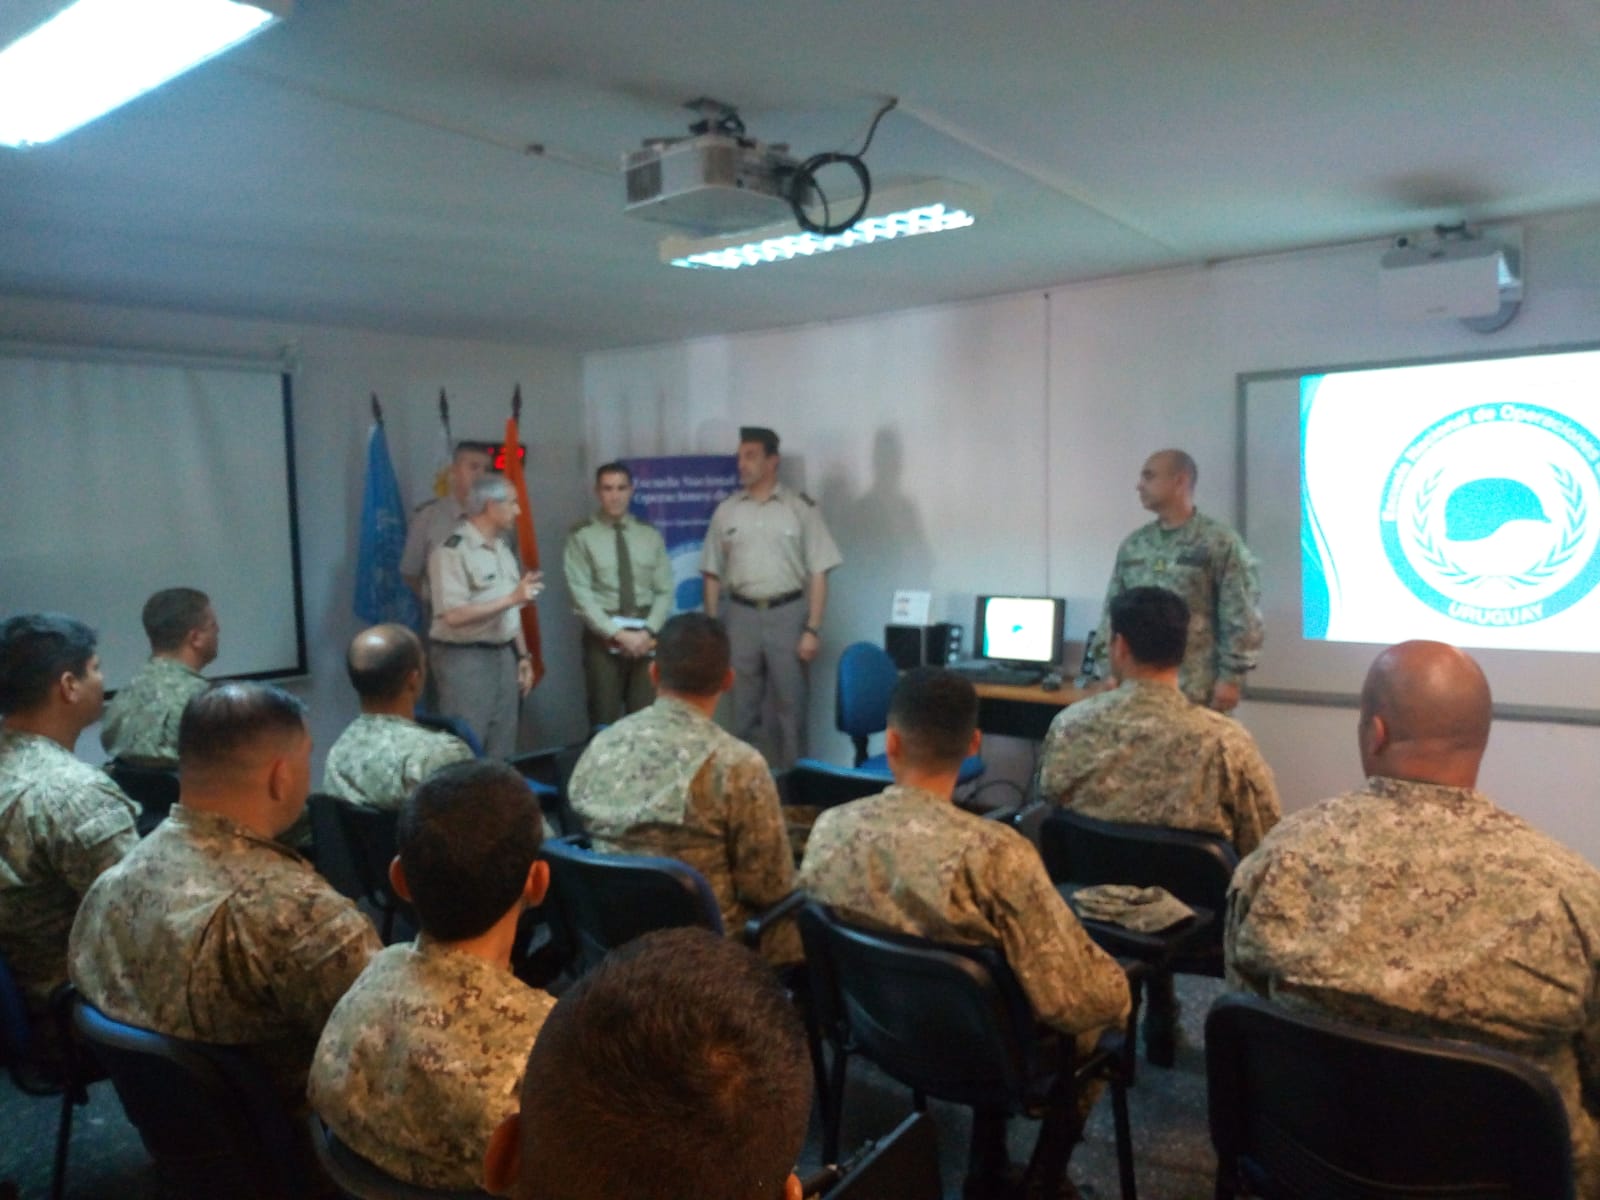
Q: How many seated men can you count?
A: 10